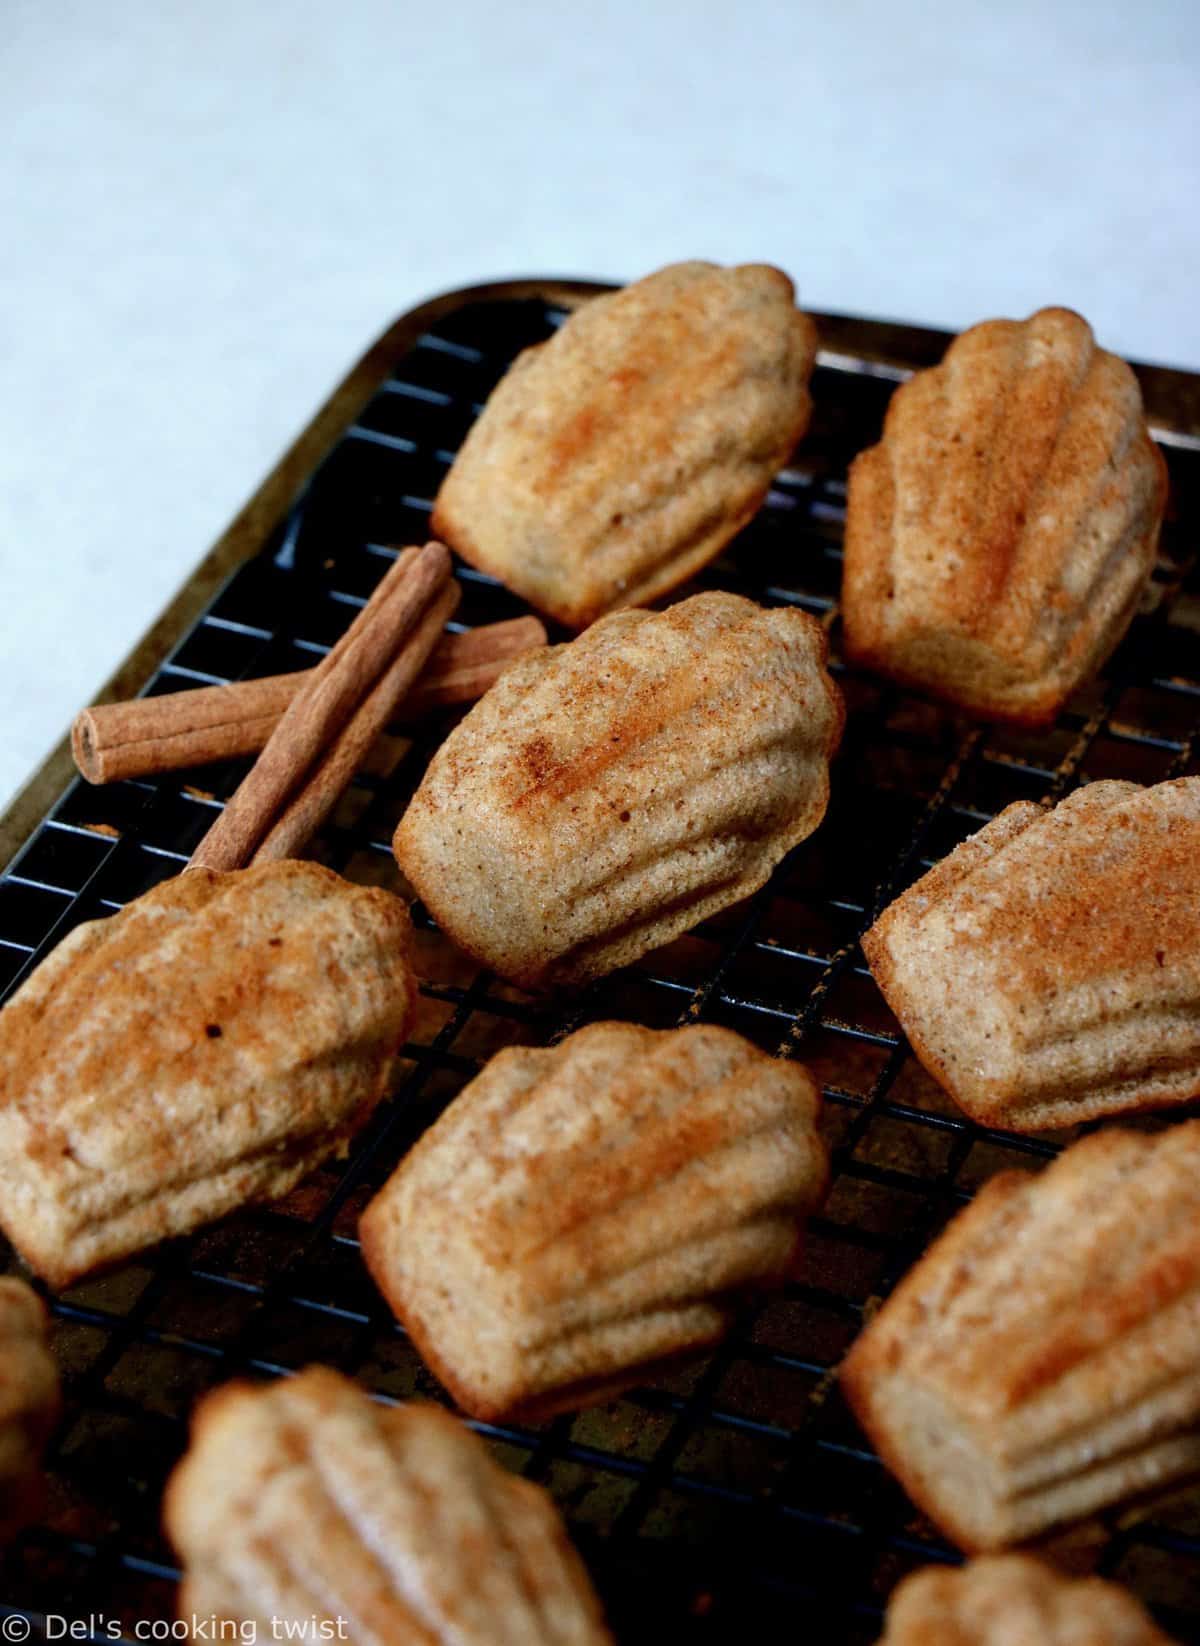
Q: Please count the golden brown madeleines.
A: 10